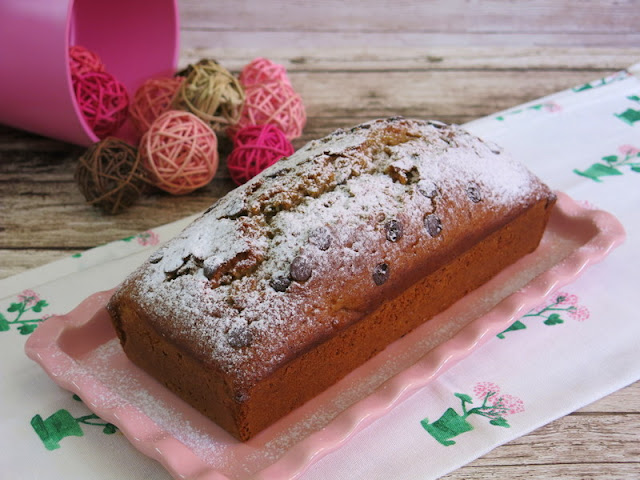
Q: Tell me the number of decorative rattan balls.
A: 9